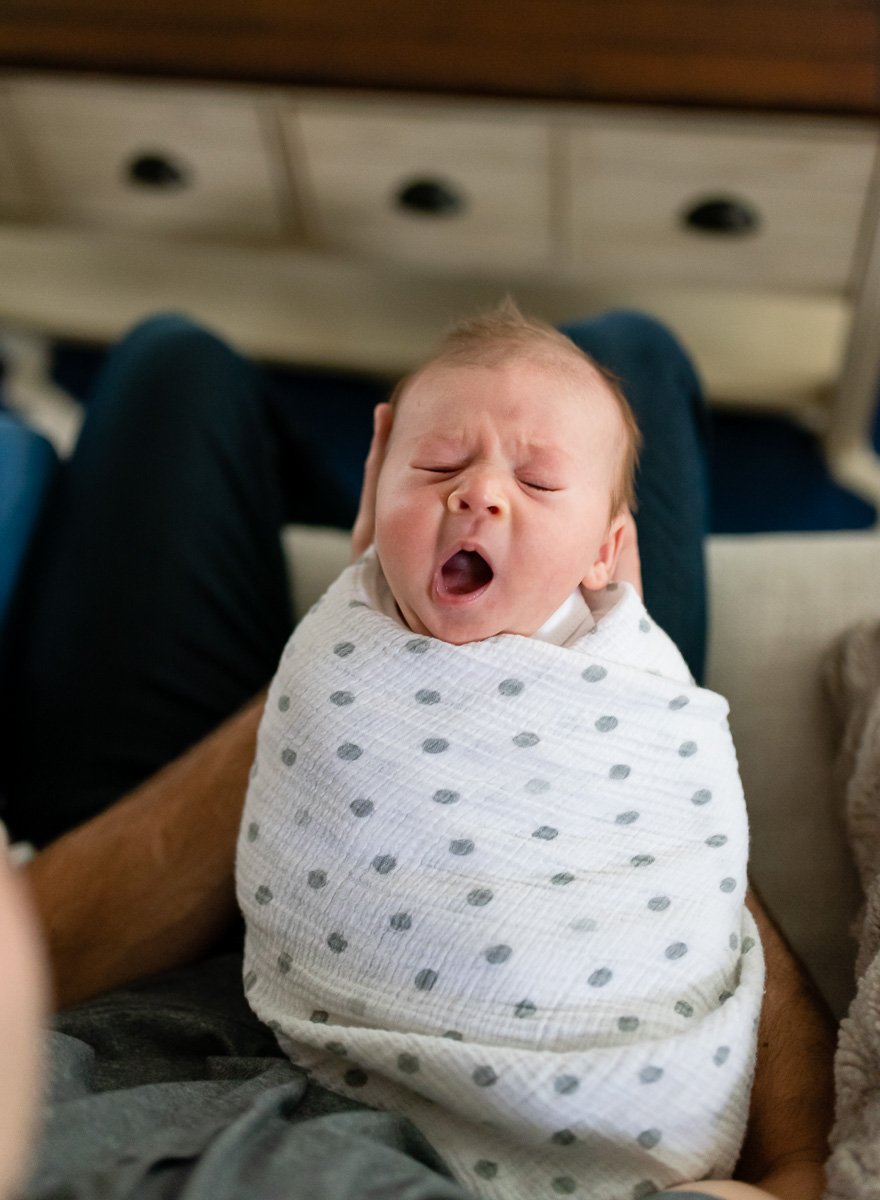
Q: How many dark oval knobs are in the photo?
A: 3